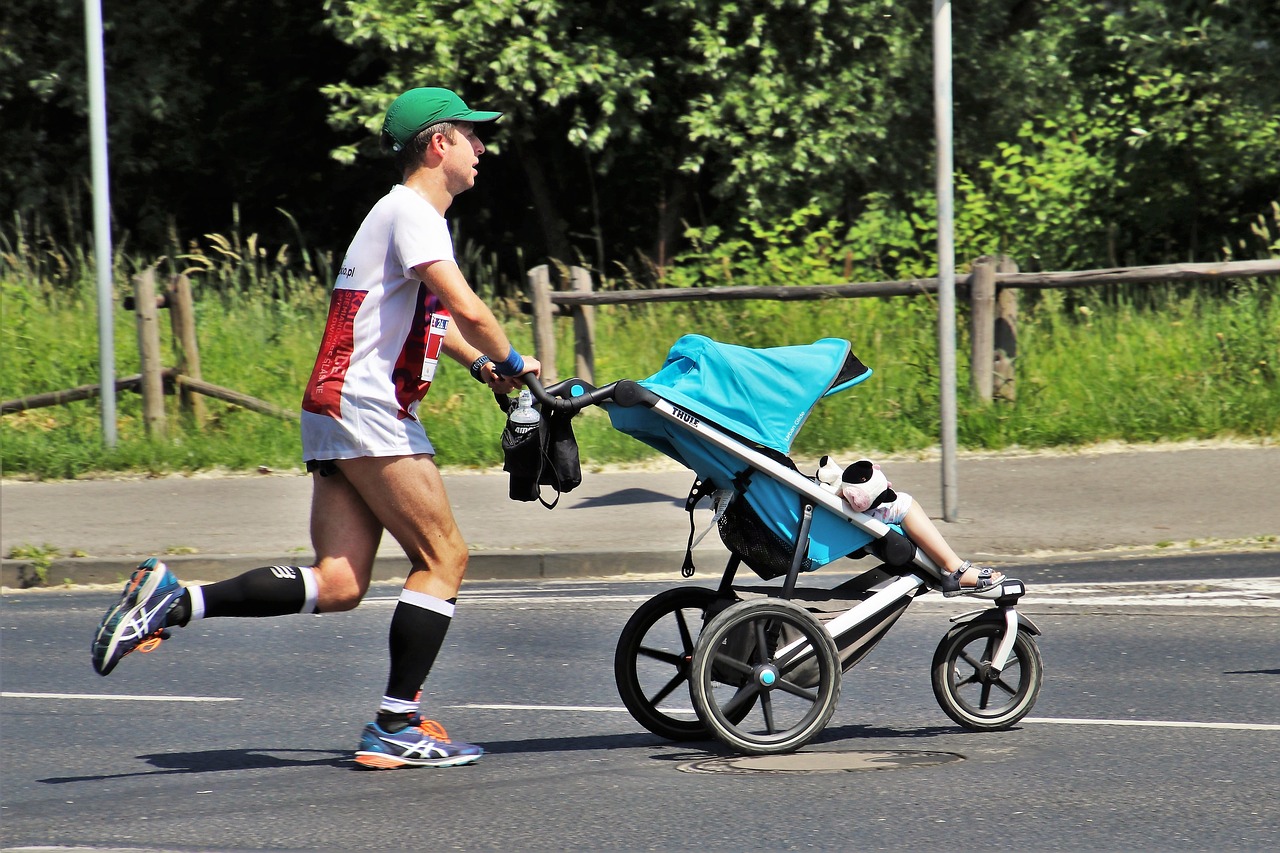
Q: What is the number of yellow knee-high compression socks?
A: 0